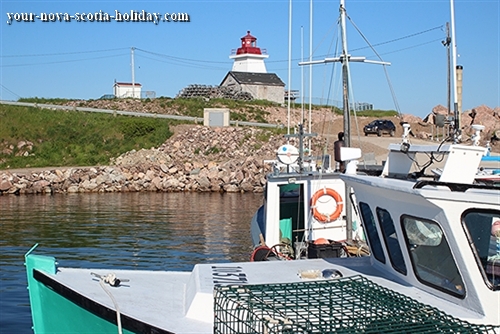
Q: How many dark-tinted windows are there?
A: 4